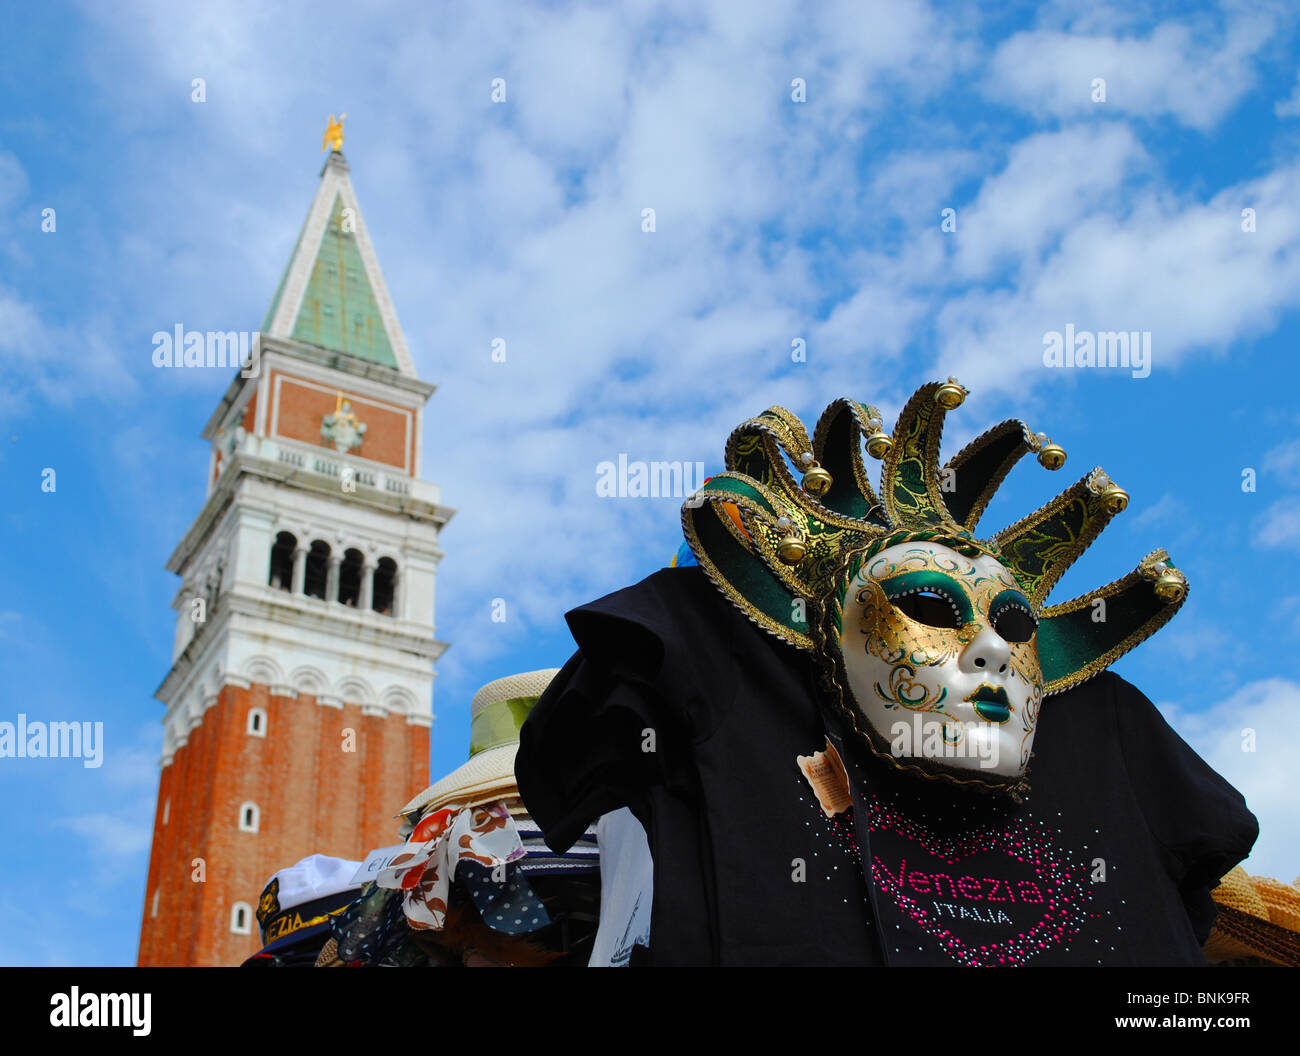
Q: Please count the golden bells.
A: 7